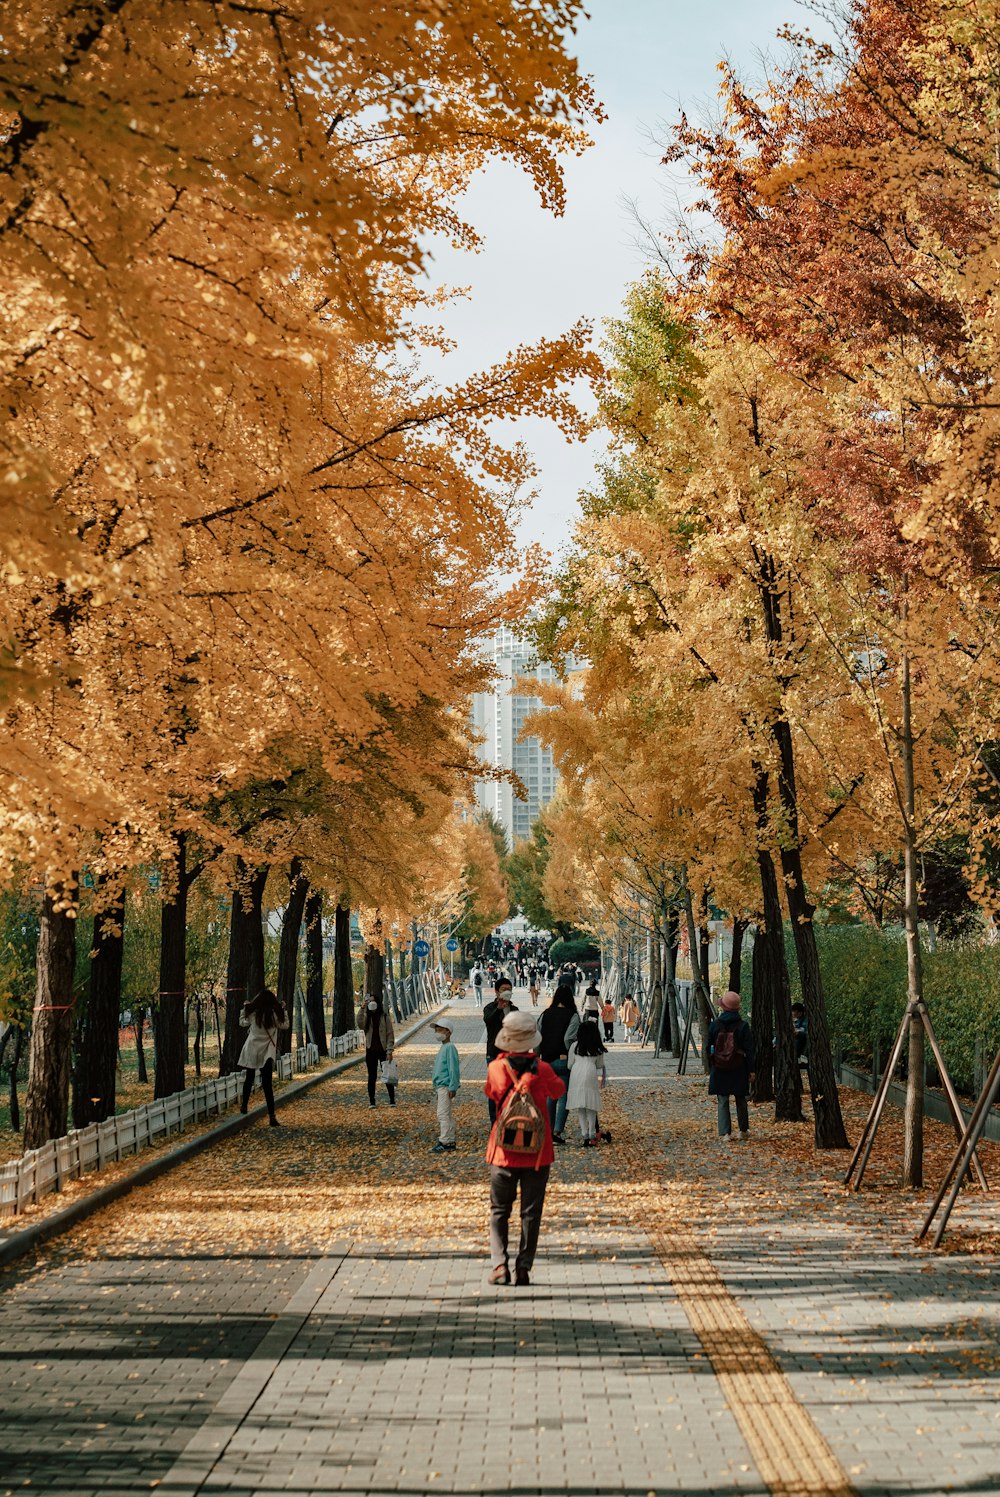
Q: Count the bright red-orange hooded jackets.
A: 1